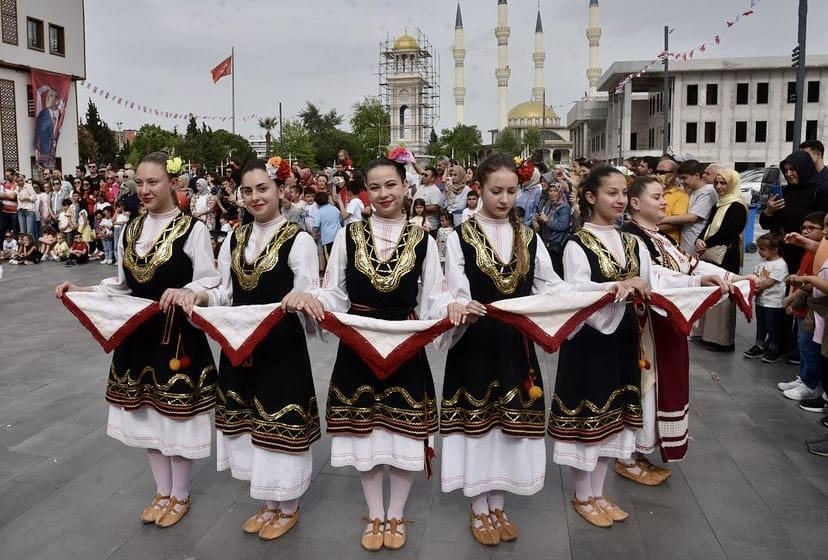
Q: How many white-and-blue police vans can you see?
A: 0